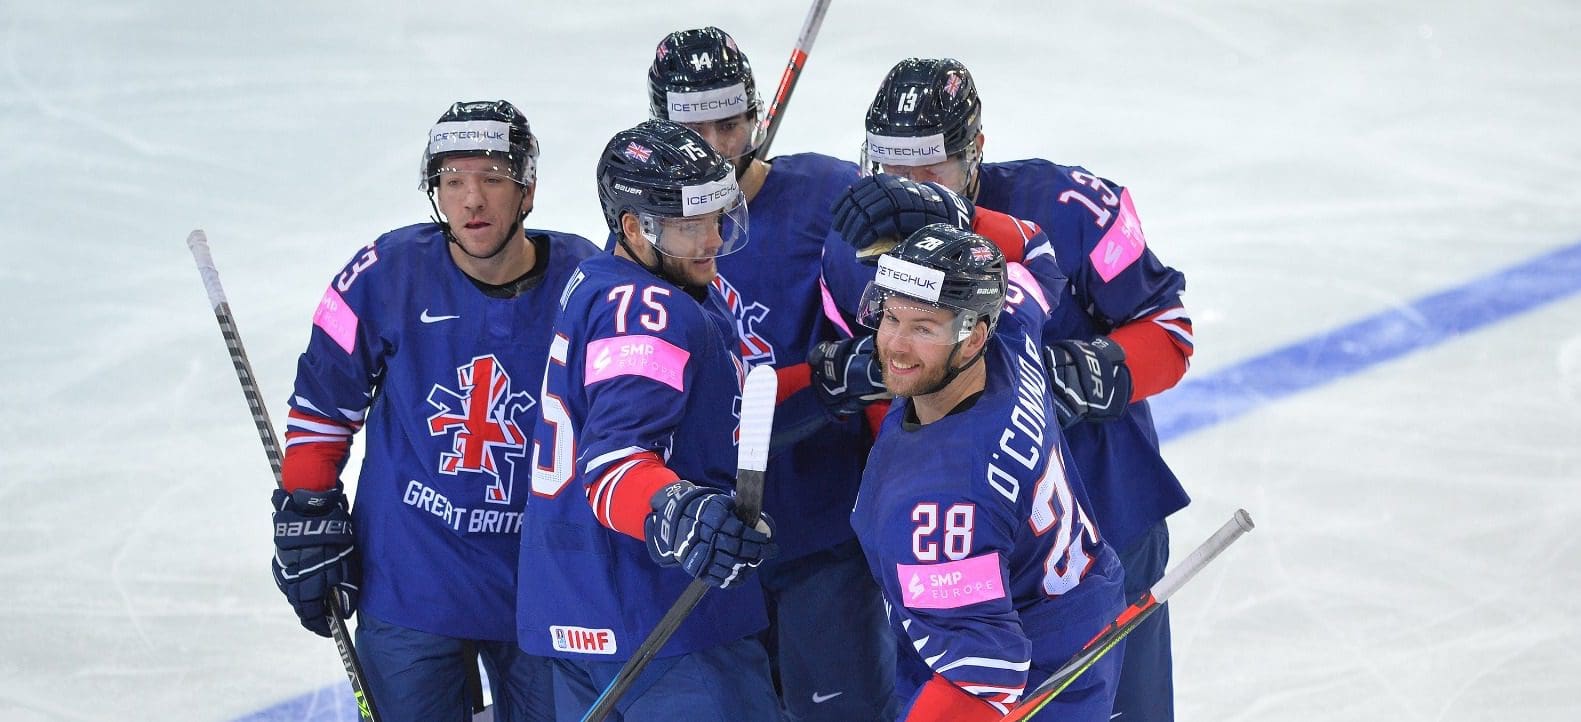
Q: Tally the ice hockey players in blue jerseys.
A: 5